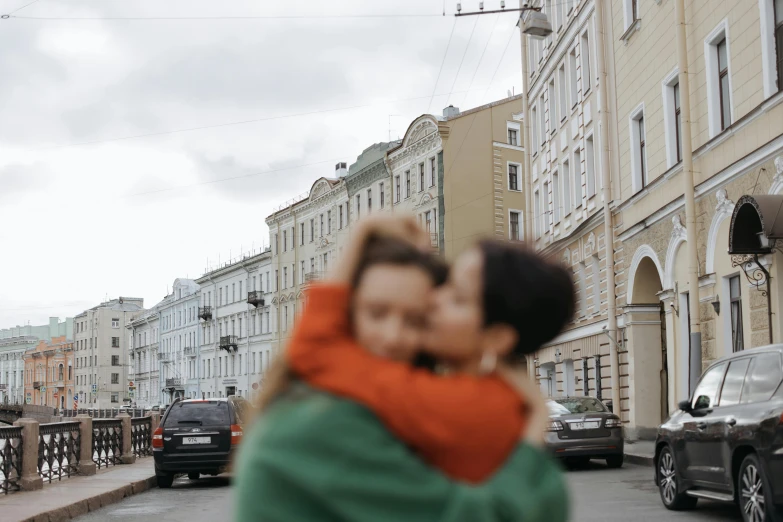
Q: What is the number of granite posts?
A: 4